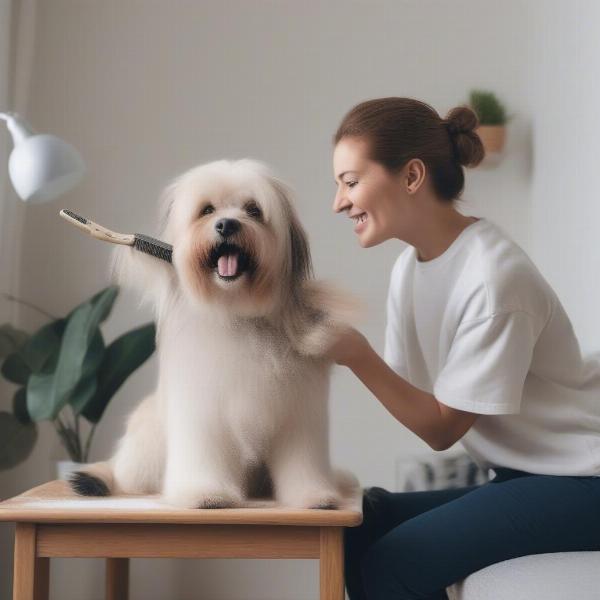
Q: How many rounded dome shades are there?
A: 1